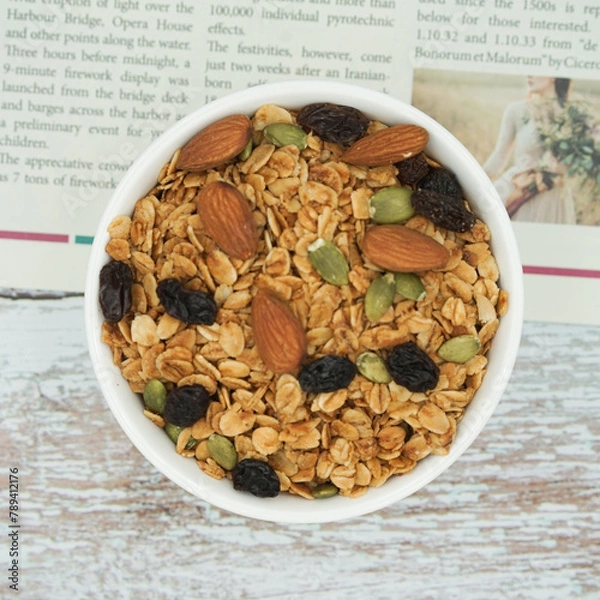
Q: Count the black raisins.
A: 10